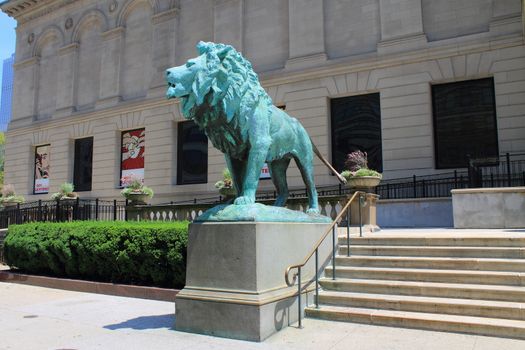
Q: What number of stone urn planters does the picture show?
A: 5